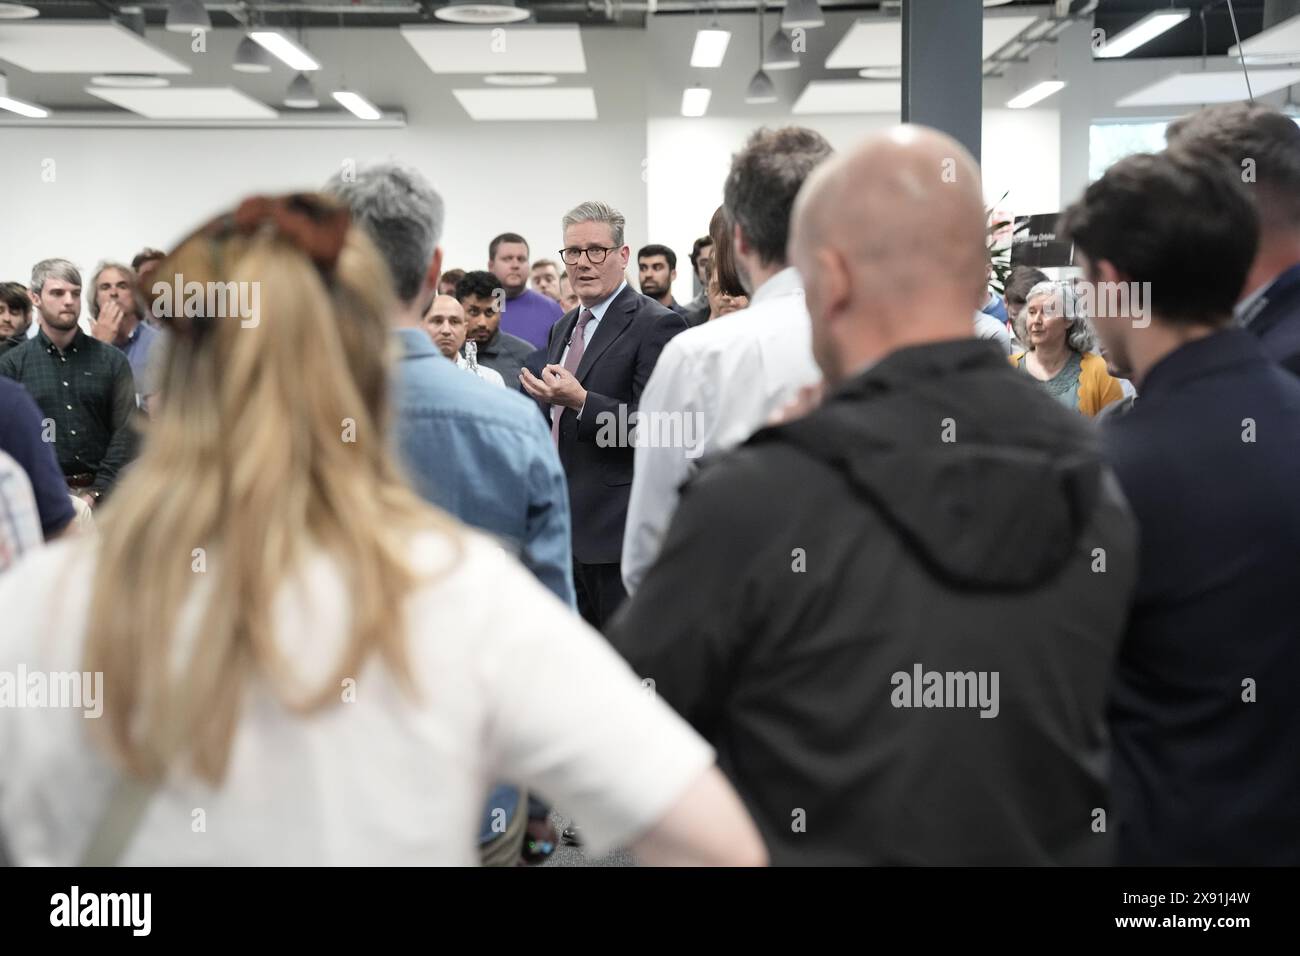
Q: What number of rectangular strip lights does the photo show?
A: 7